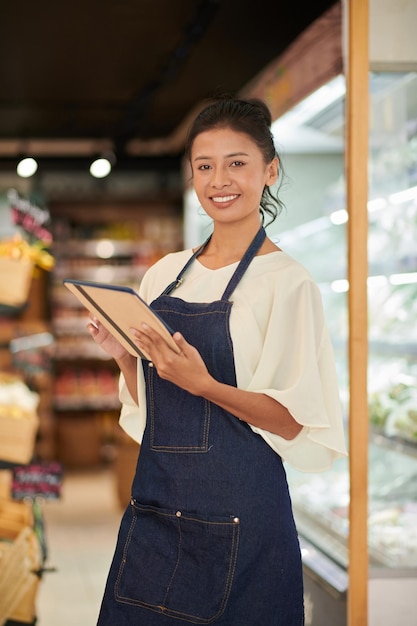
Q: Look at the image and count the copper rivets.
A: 4